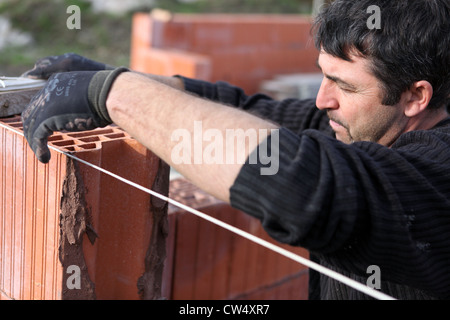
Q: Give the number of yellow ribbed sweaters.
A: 0